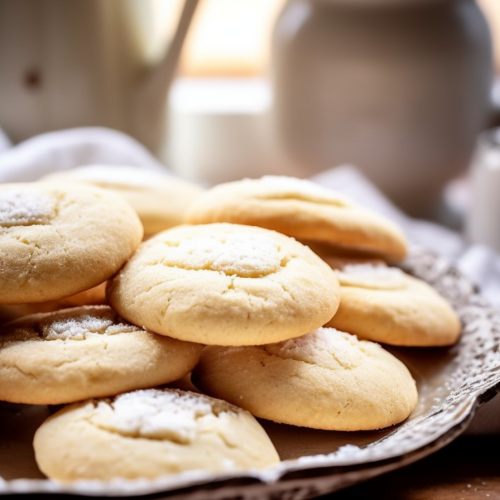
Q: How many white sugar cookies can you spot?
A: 8